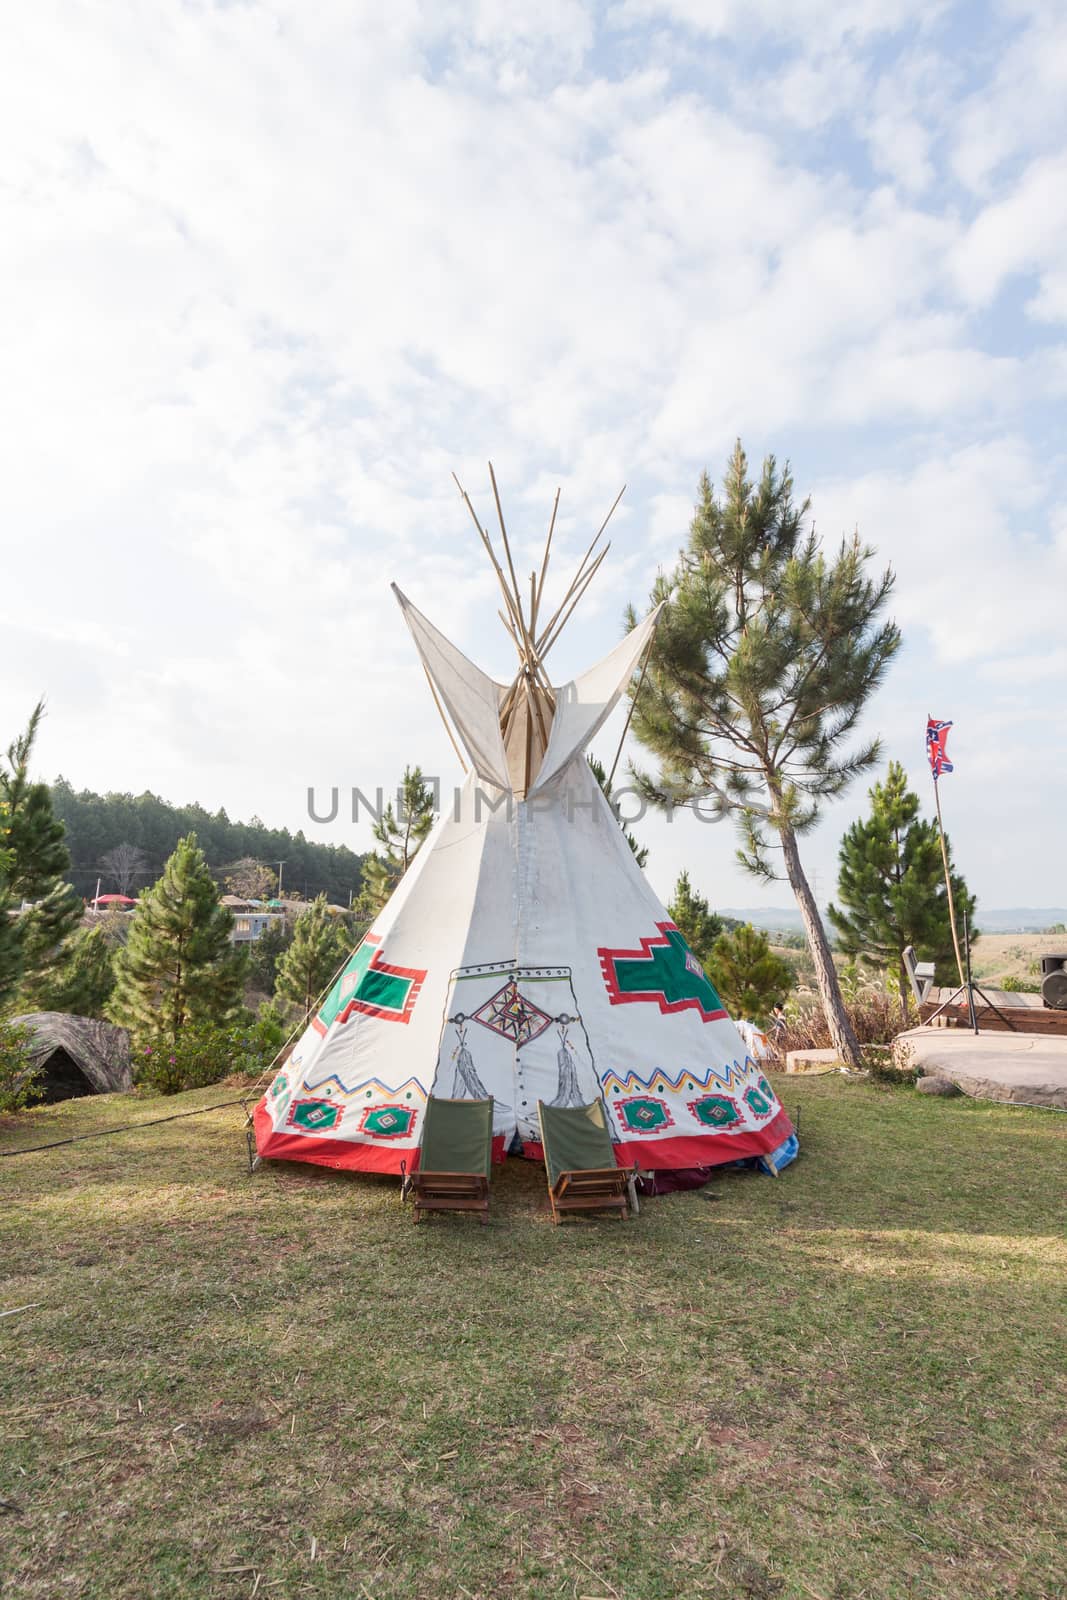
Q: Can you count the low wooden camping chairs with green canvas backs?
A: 2